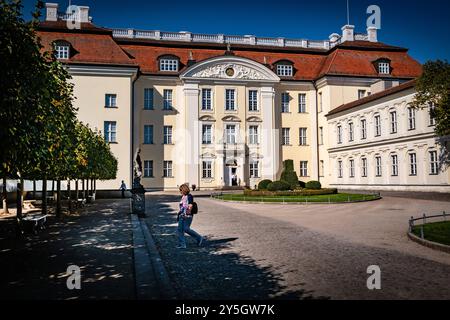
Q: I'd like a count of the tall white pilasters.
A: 2